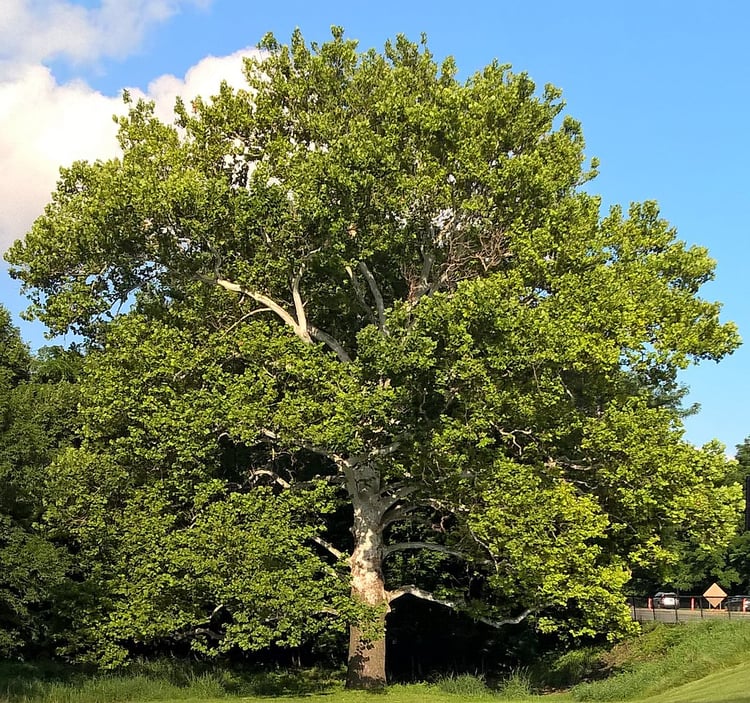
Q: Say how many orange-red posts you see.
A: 3